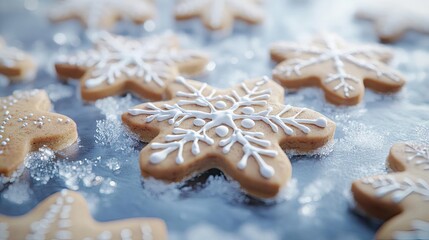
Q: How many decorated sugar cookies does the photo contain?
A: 10